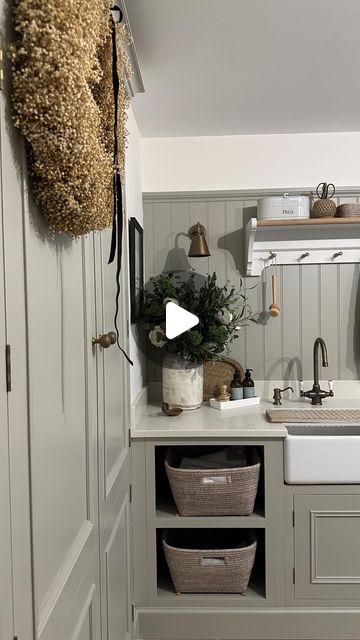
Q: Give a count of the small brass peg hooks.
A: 3